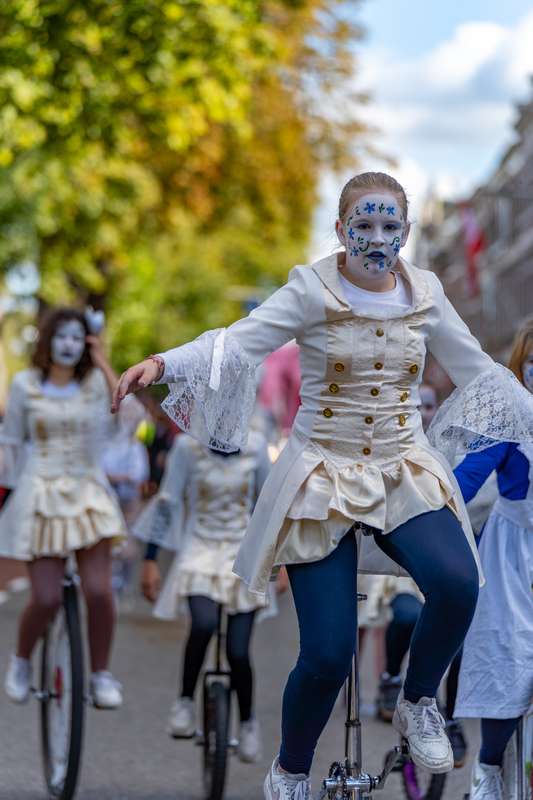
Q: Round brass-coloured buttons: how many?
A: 11